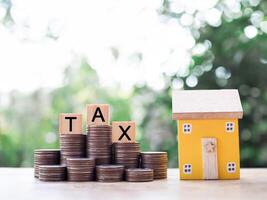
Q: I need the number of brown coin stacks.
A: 9